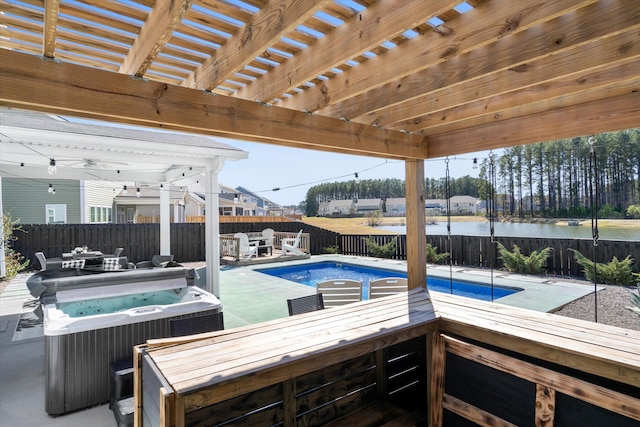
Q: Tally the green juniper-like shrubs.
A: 4